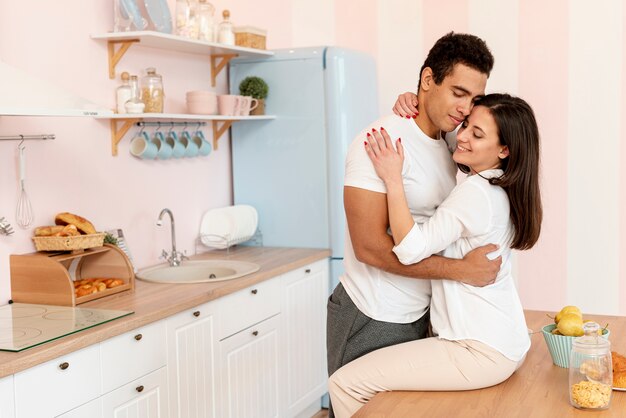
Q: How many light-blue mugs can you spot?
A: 5